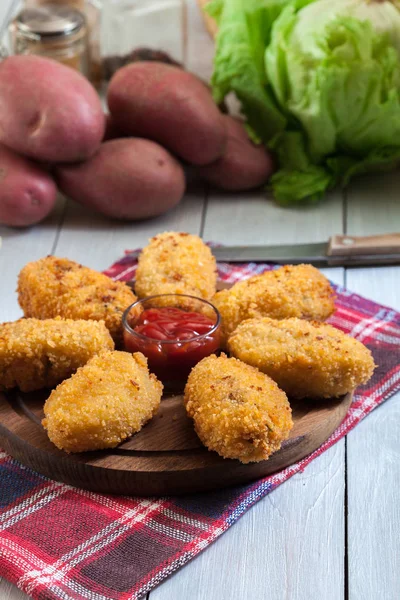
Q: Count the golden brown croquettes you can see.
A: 7